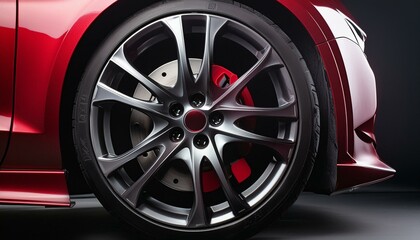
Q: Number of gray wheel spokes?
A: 11